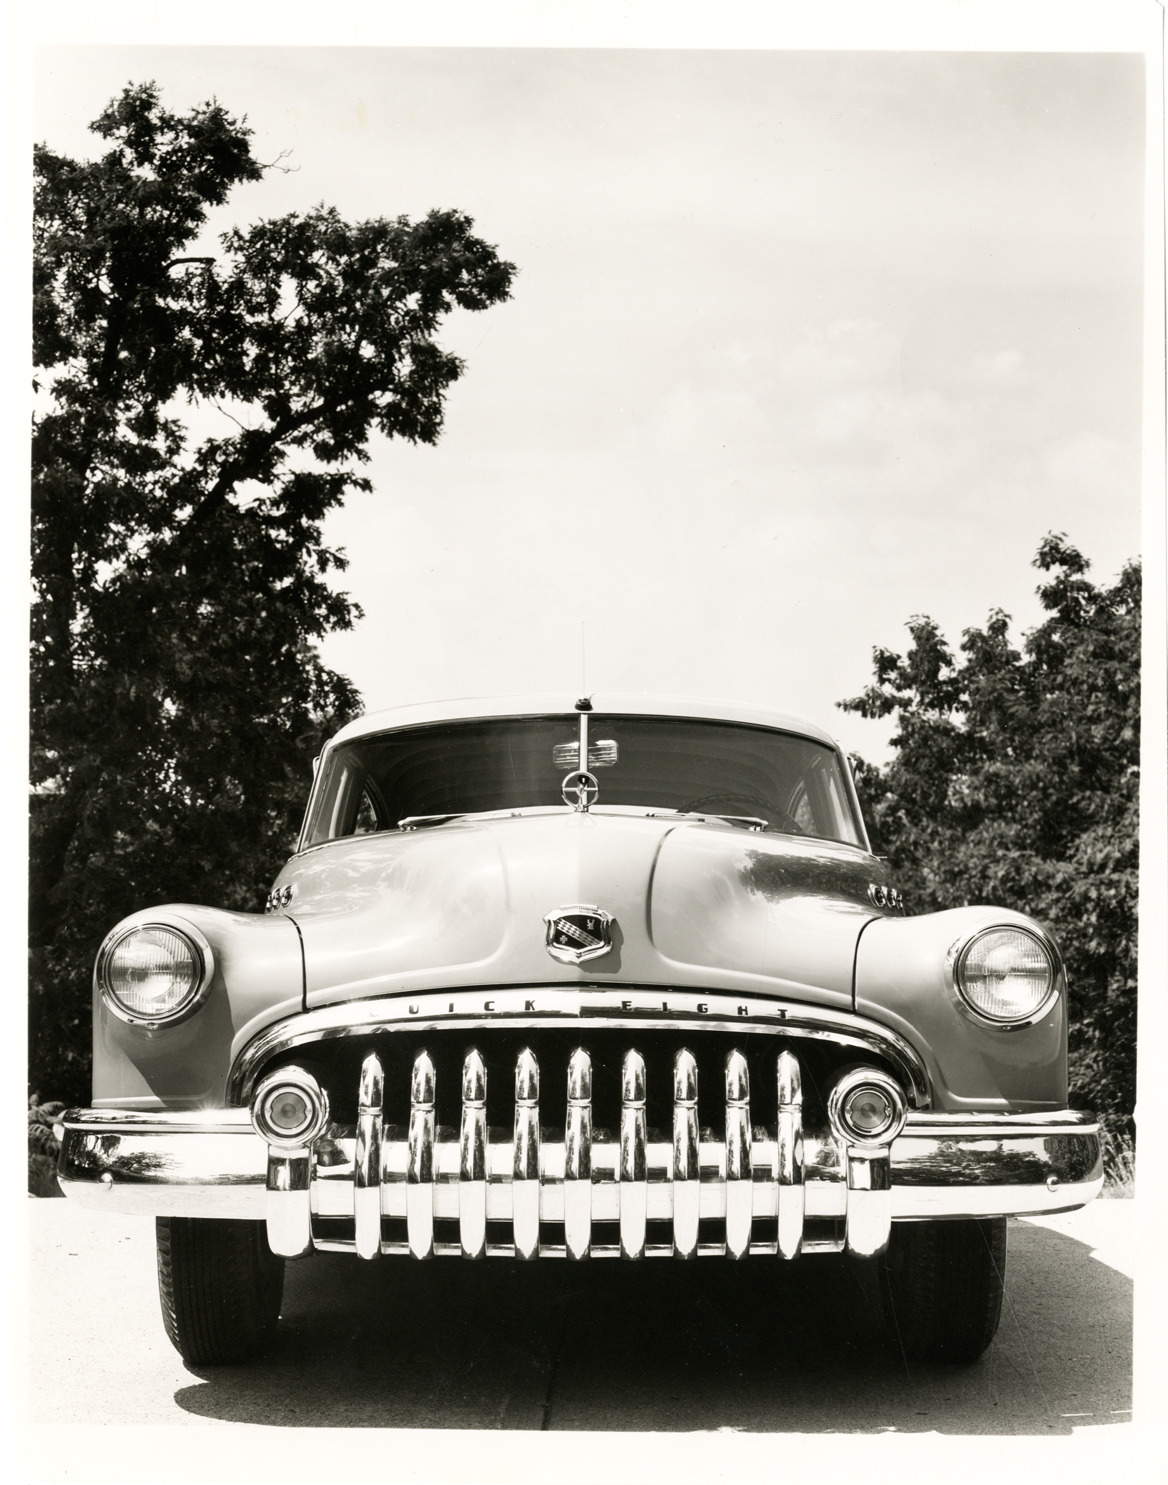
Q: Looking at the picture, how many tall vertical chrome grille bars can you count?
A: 9